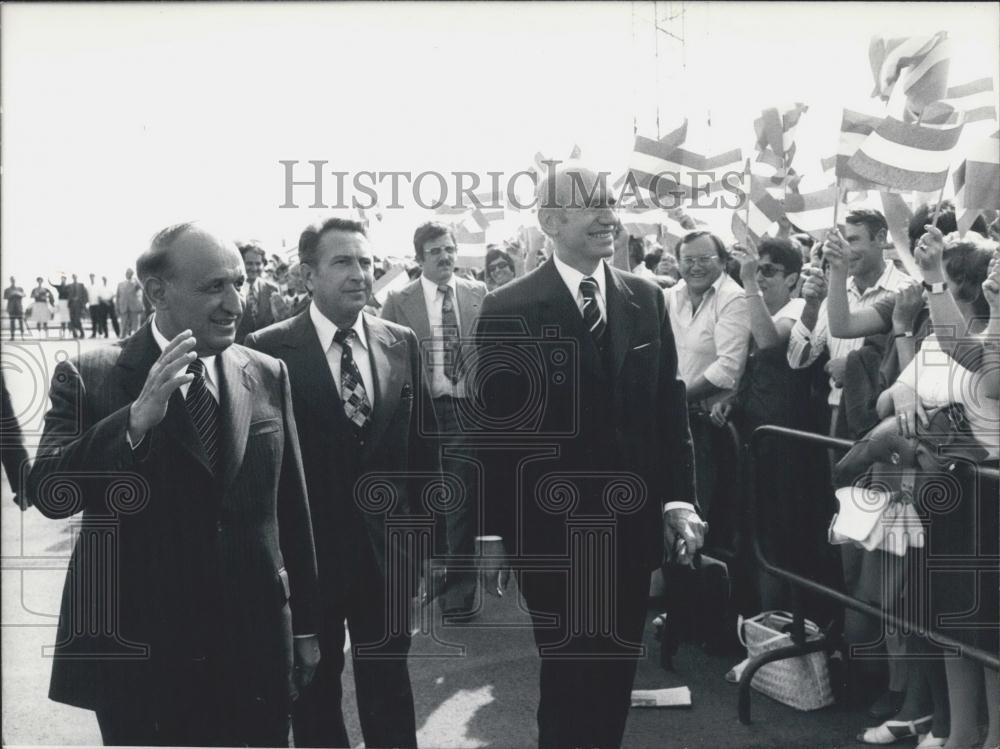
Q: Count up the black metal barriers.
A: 2